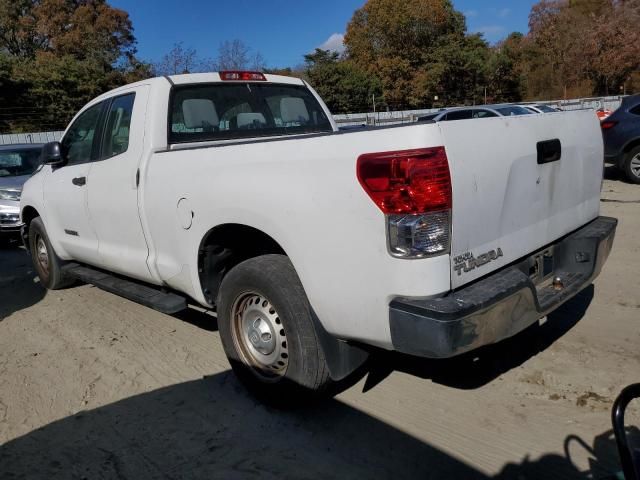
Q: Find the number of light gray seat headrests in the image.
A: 3